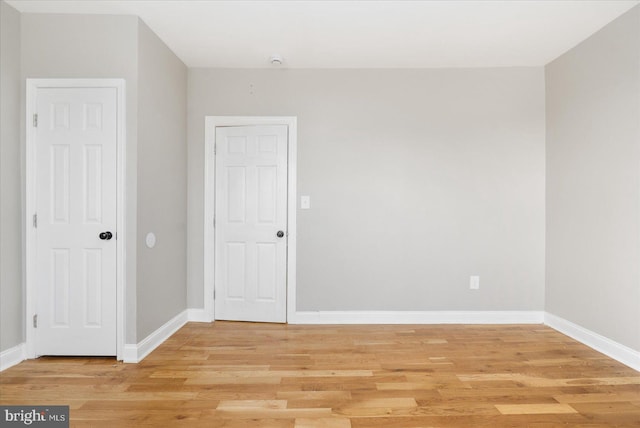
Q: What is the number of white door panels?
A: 12